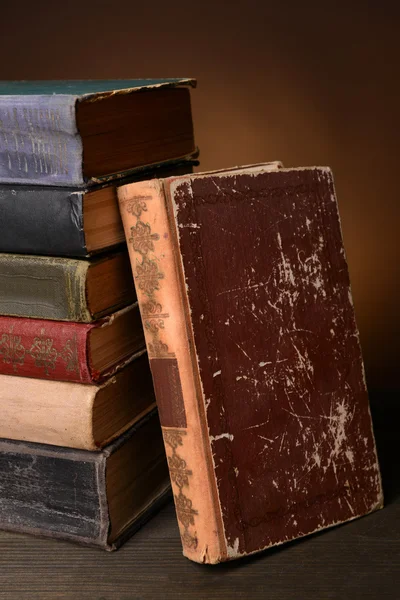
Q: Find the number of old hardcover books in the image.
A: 7